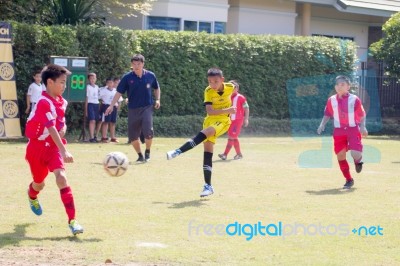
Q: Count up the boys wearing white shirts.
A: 4